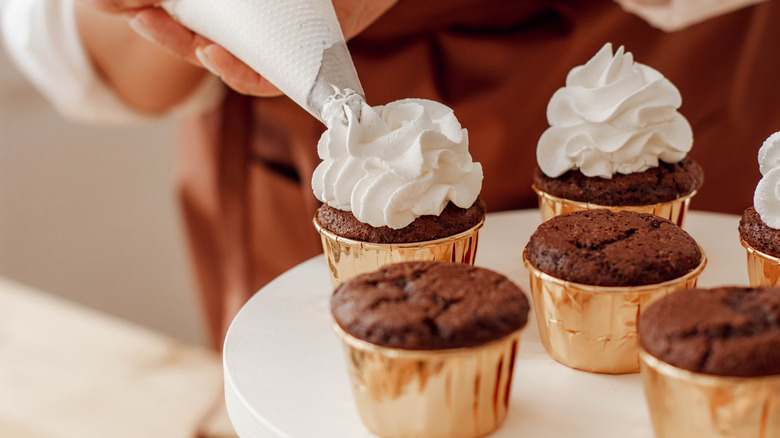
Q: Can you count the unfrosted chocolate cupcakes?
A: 3